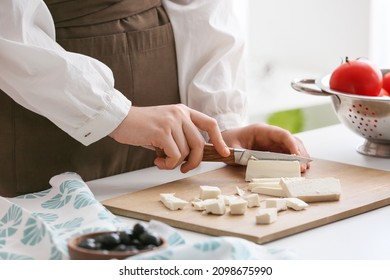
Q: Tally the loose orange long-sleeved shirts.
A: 0